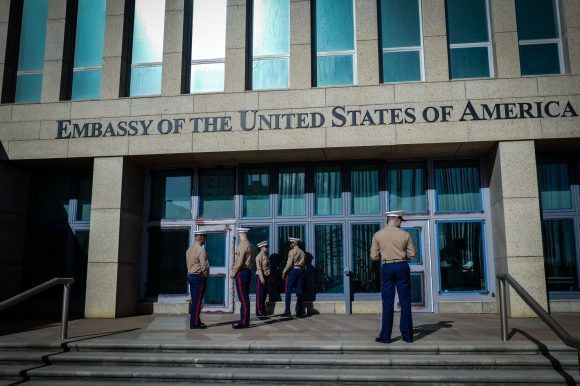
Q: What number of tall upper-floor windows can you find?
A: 9